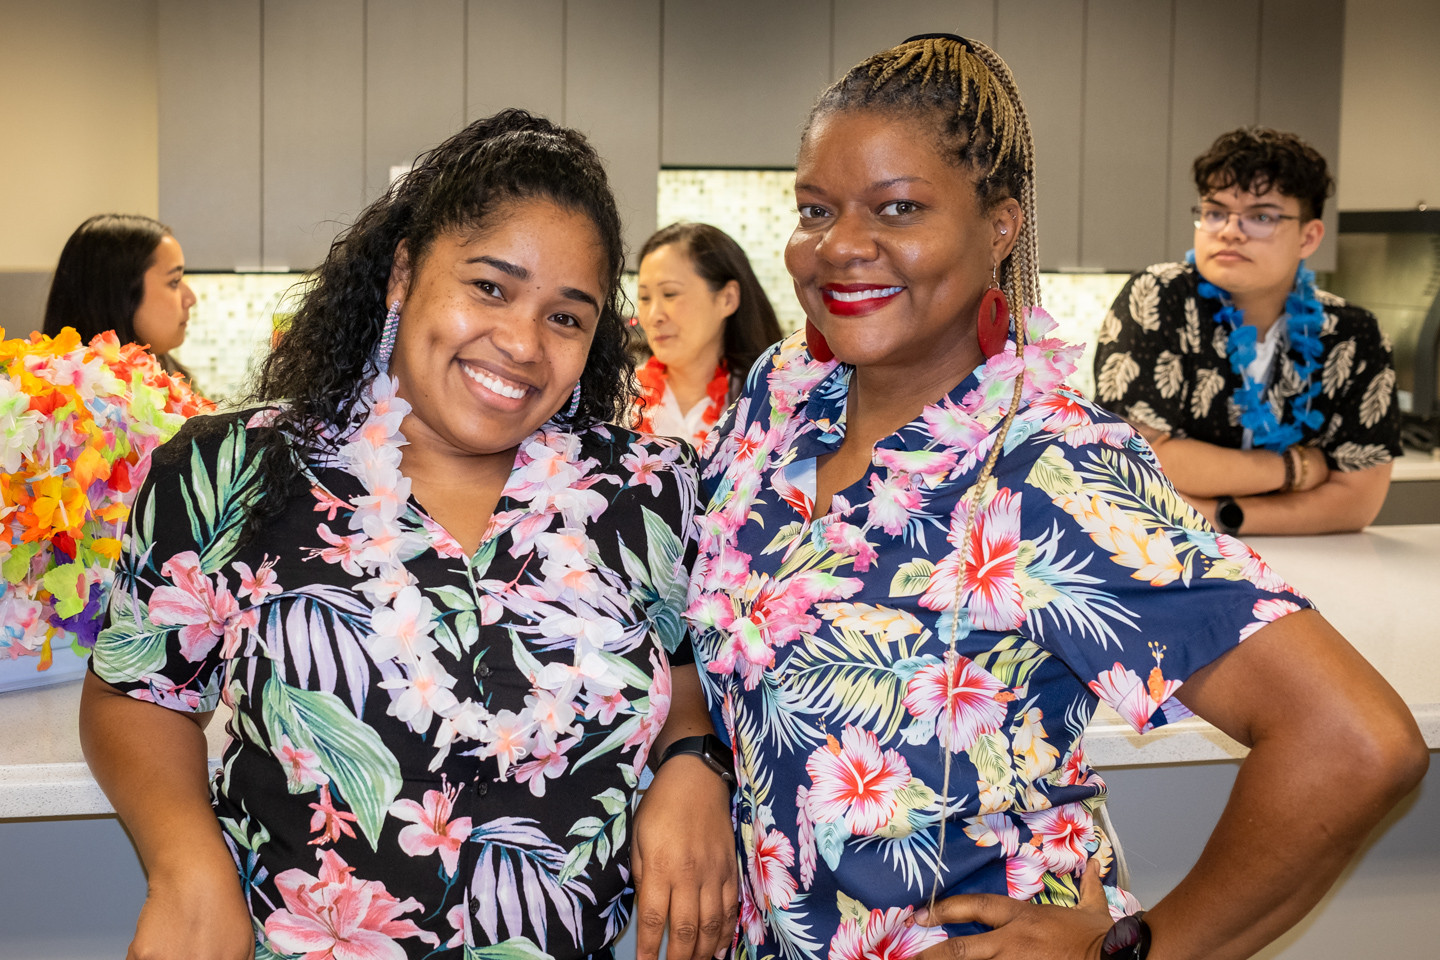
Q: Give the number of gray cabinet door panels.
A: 11